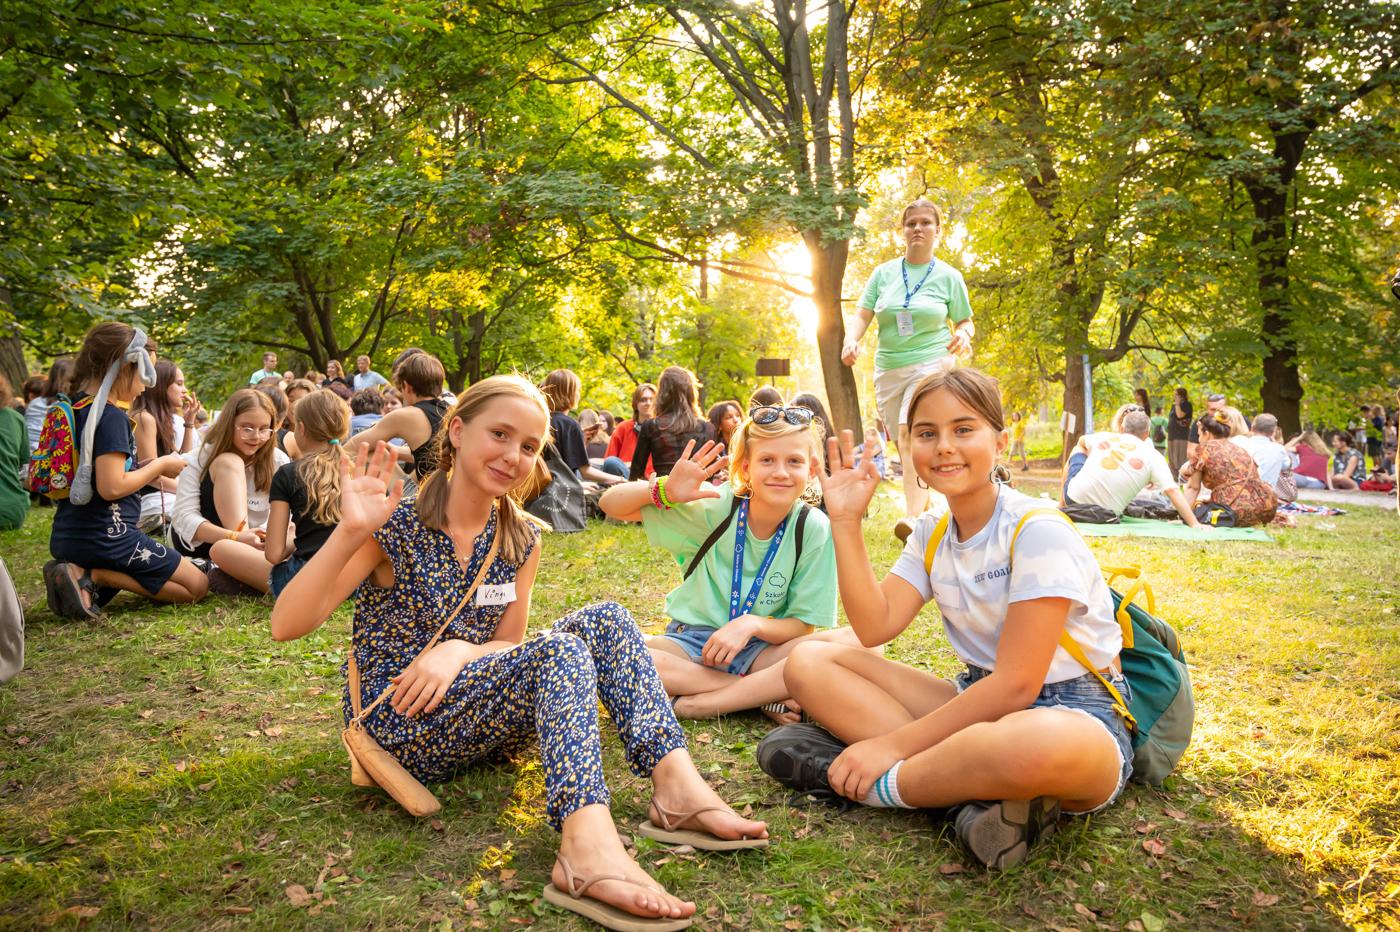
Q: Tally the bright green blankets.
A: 1